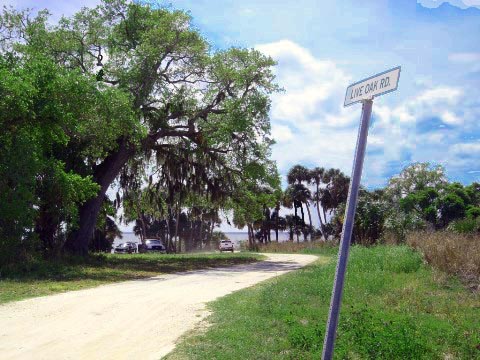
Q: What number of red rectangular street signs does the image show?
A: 0